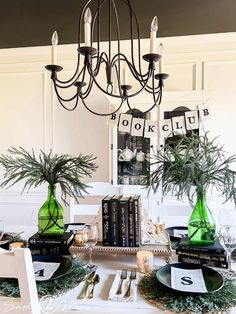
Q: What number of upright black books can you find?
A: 5